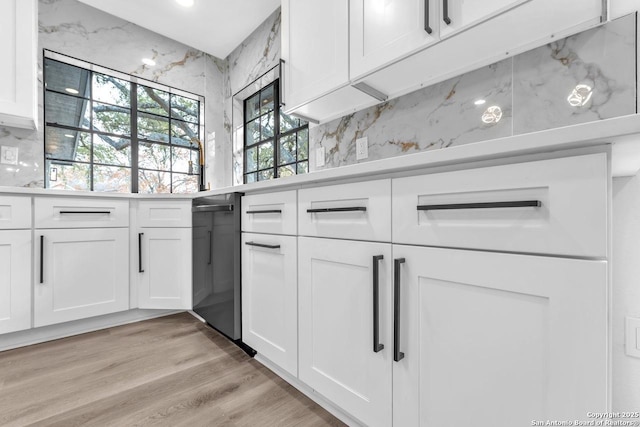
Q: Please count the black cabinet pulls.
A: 12